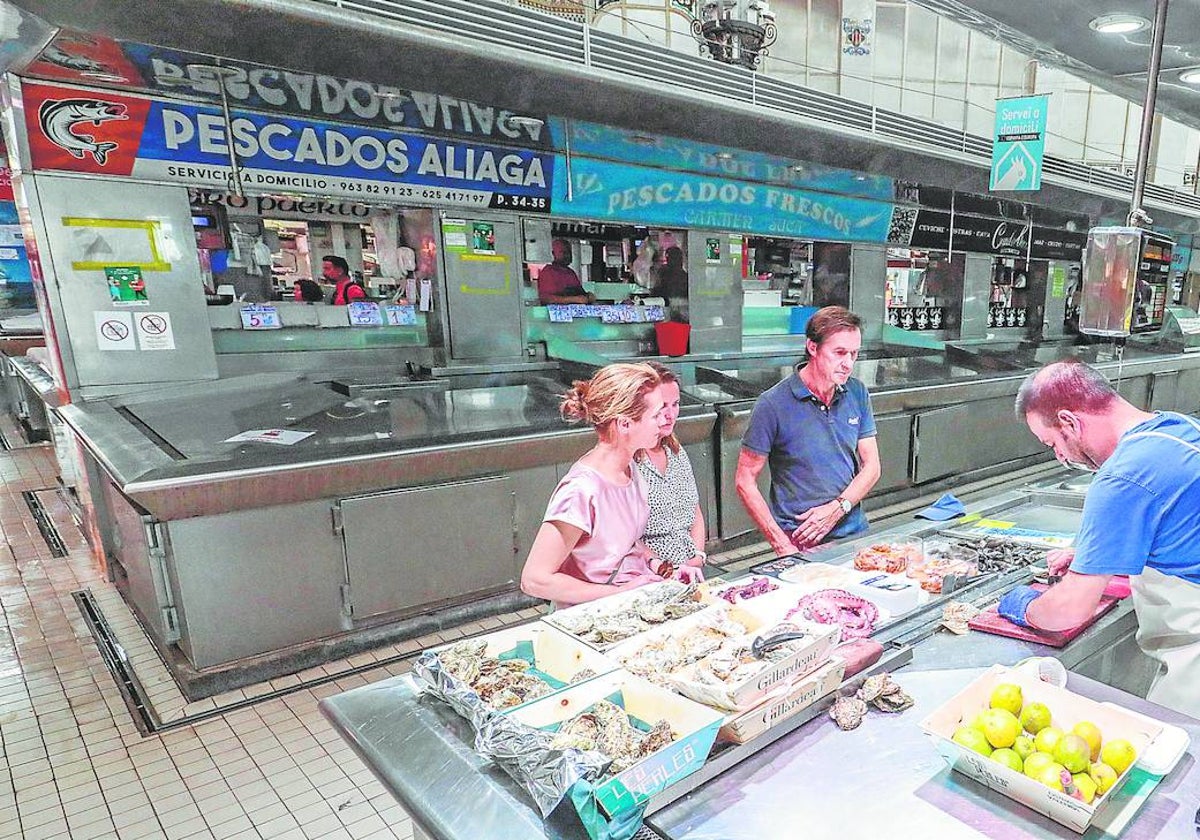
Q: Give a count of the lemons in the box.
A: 15